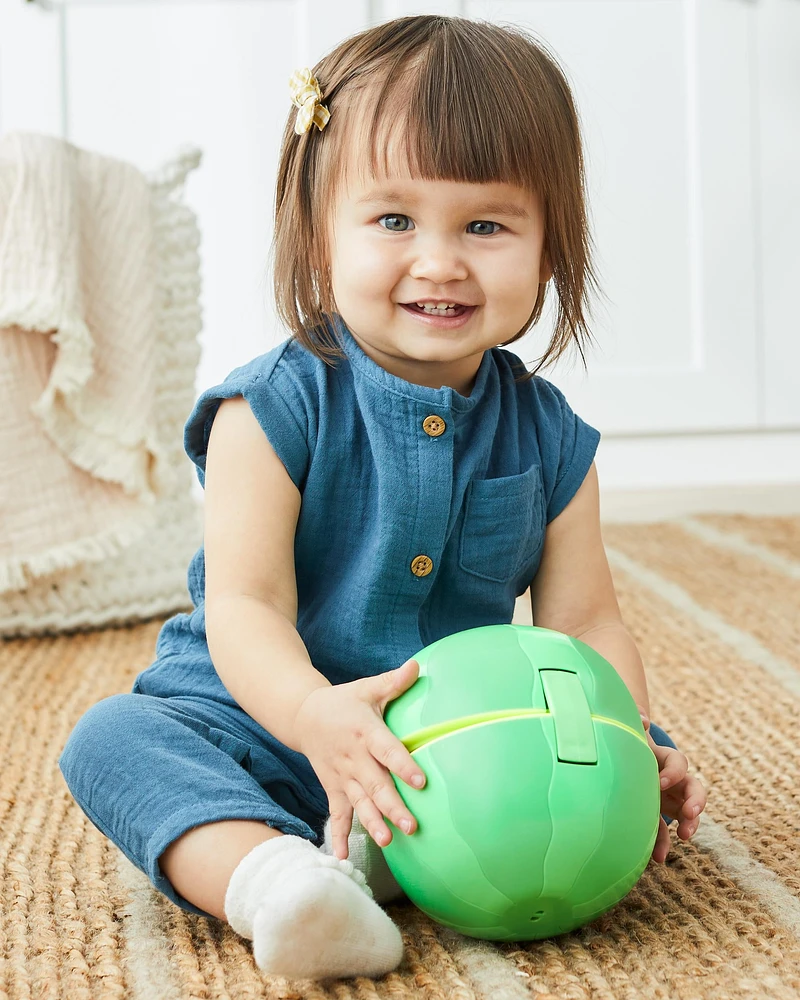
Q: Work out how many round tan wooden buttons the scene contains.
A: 2